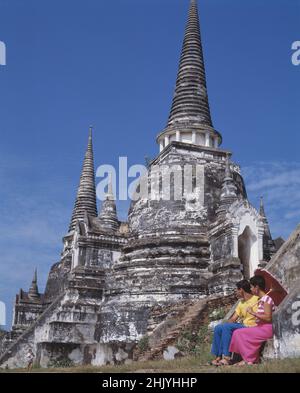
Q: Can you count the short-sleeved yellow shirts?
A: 1